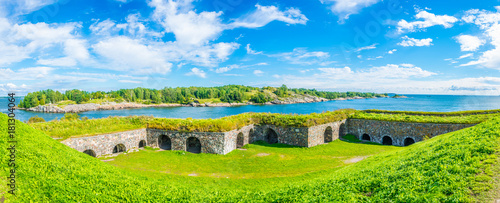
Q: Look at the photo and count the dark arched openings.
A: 13